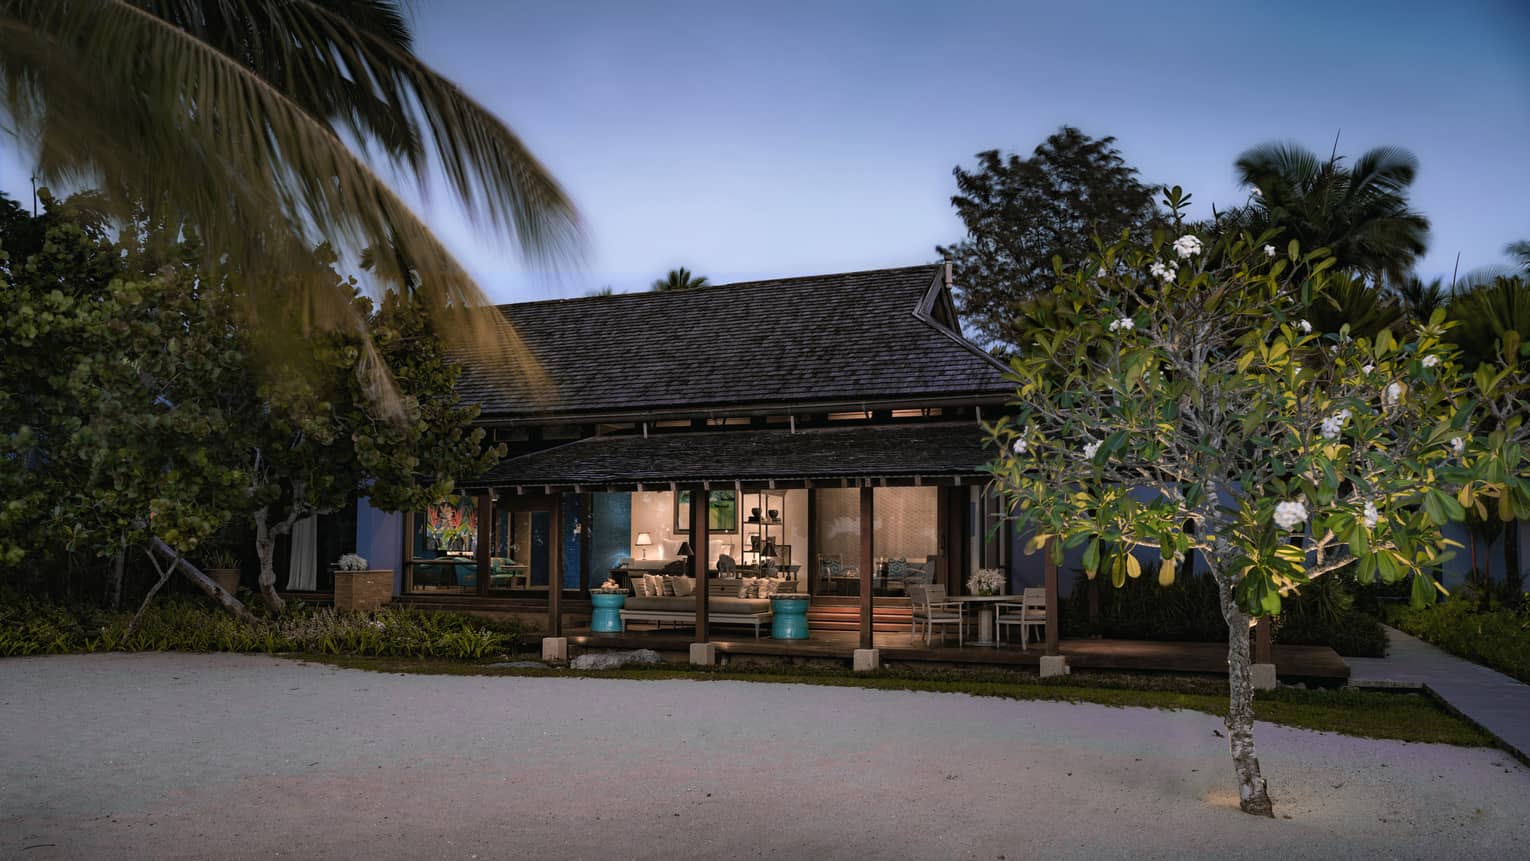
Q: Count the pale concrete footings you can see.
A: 5